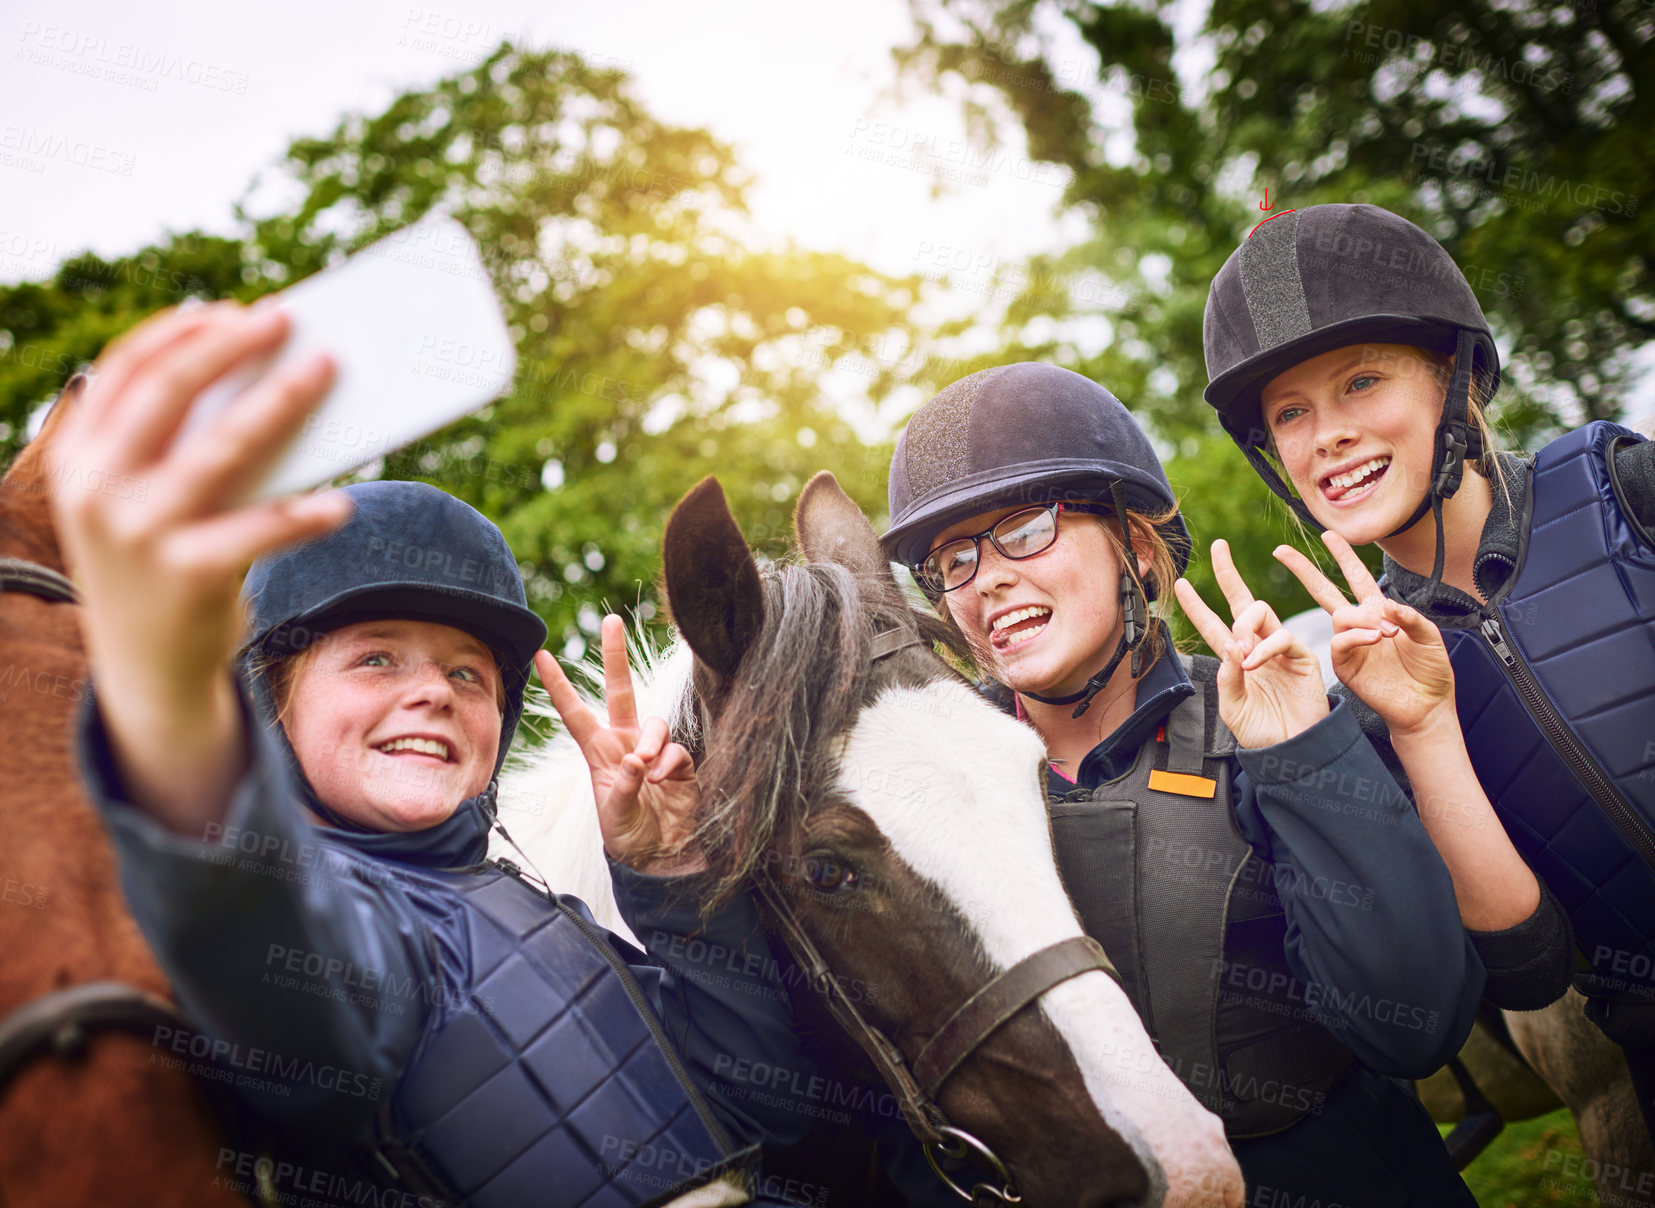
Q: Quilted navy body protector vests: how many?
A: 2